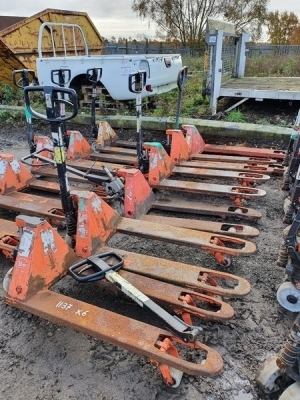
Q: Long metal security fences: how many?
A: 1